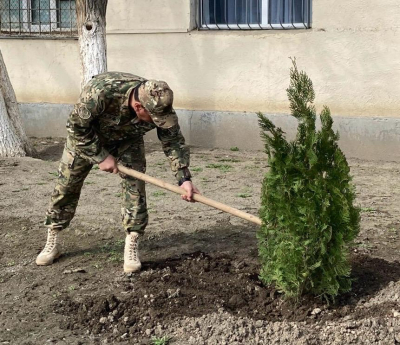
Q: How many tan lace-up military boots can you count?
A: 2